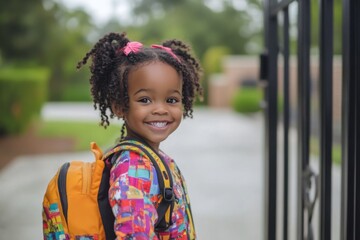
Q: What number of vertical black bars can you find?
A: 5